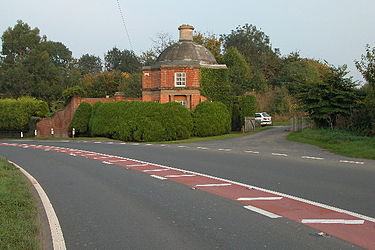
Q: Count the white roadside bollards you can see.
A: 4